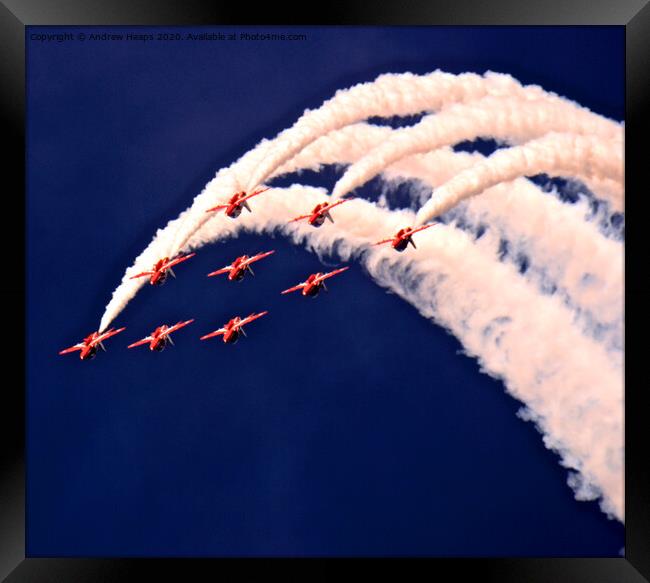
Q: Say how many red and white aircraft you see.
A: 9